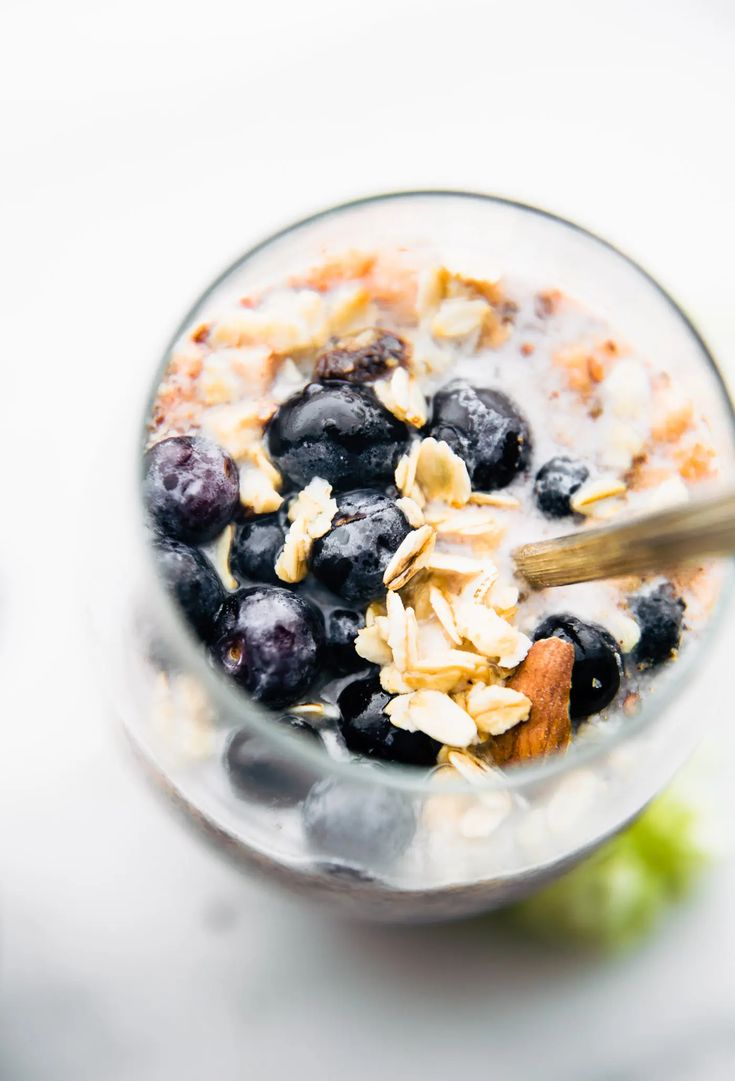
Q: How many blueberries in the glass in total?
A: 14